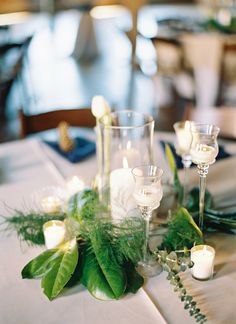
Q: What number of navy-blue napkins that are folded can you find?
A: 2